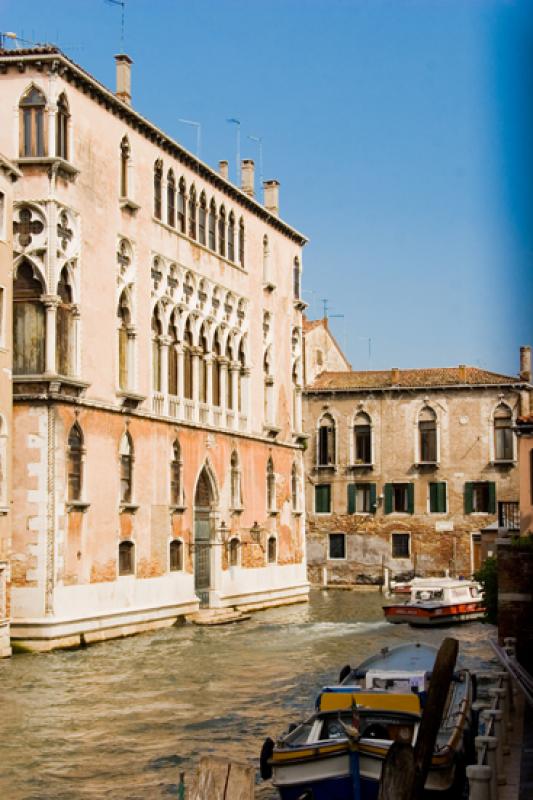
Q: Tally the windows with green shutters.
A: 5